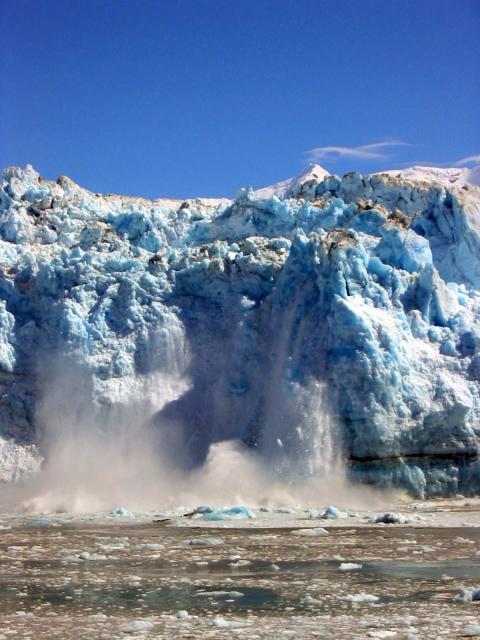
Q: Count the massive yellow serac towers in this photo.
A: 0